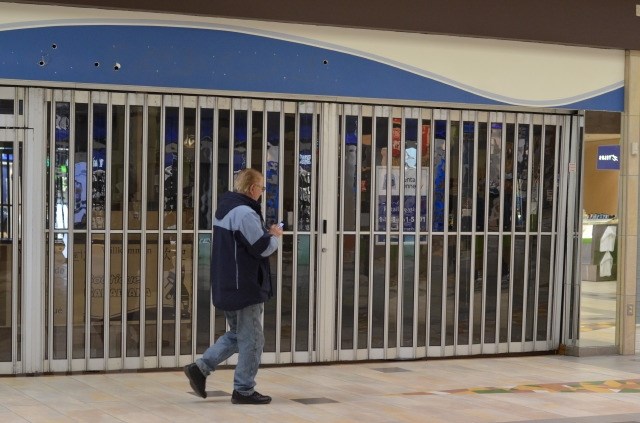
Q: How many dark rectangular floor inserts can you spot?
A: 3